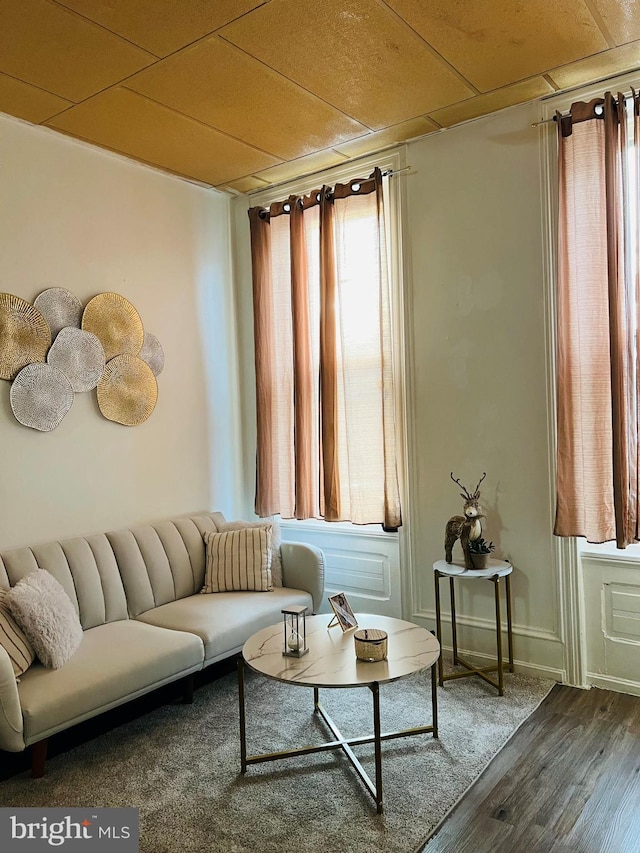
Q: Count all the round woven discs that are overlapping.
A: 7